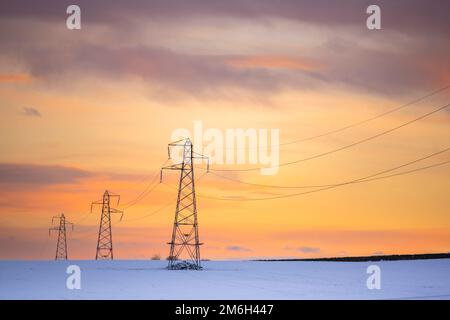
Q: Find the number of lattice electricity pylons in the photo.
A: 3